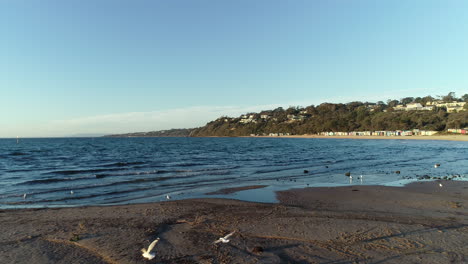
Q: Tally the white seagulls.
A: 9